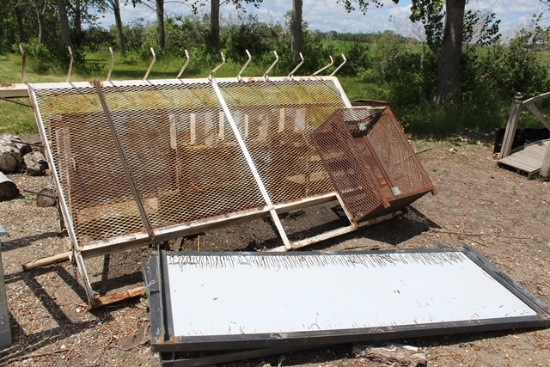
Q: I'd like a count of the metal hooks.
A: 11